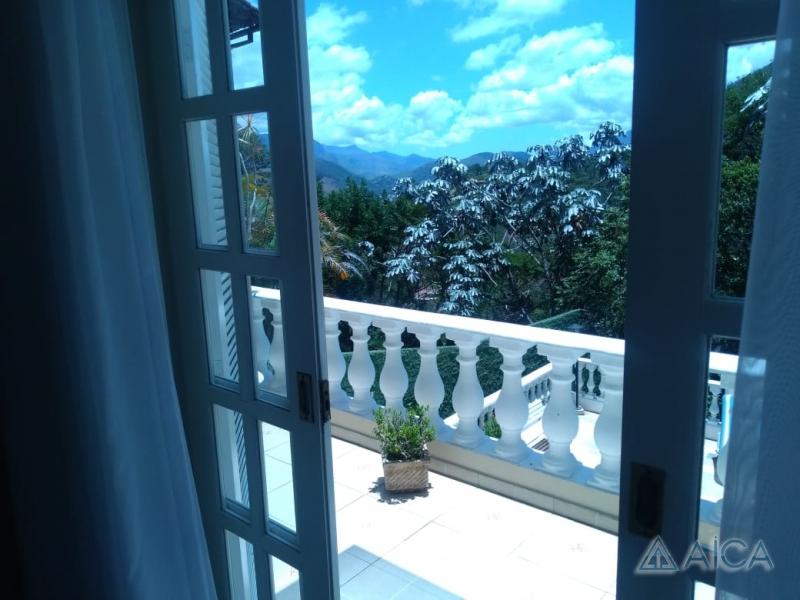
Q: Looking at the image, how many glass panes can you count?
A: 13